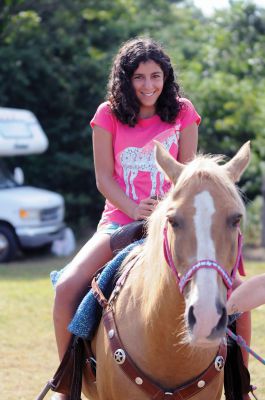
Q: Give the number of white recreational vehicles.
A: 1